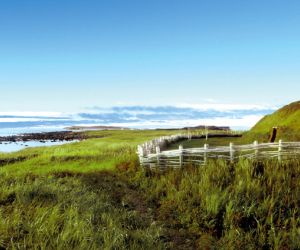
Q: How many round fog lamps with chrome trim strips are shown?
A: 0